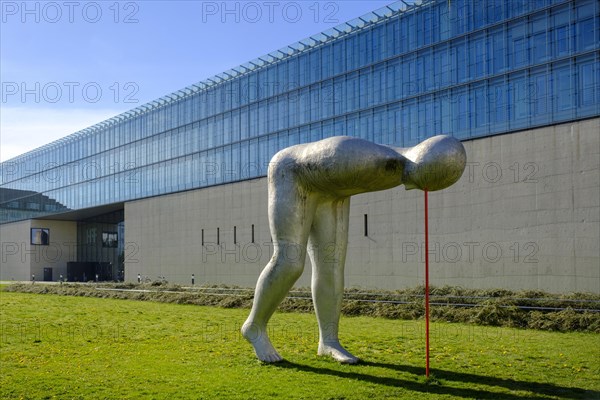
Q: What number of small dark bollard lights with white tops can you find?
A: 5